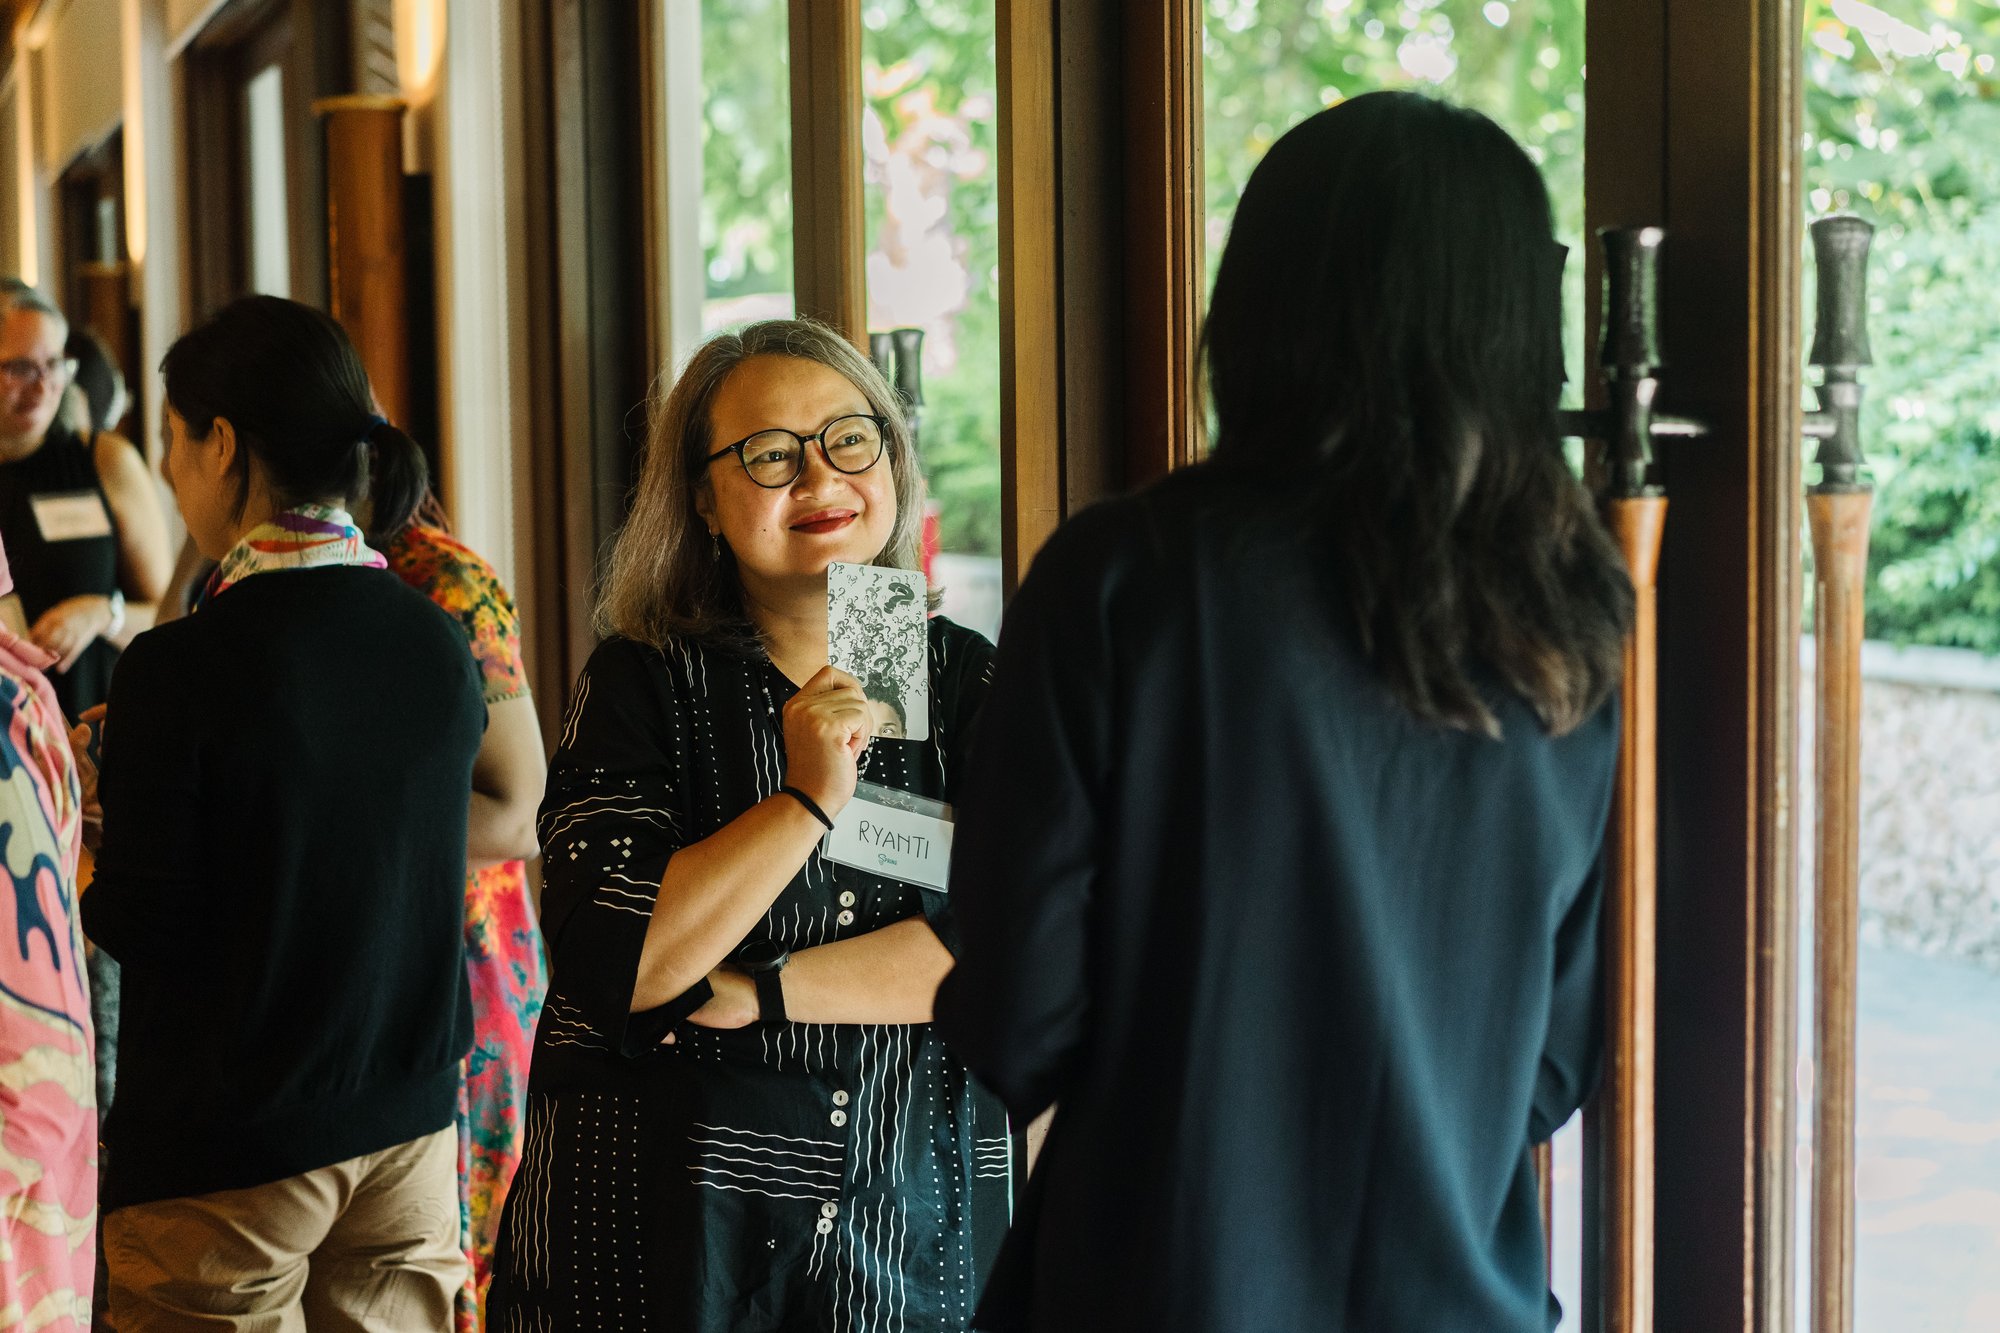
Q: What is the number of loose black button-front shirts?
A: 1